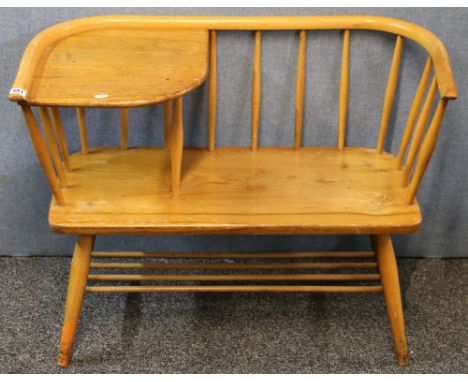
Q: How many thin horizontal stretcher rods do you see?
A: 4